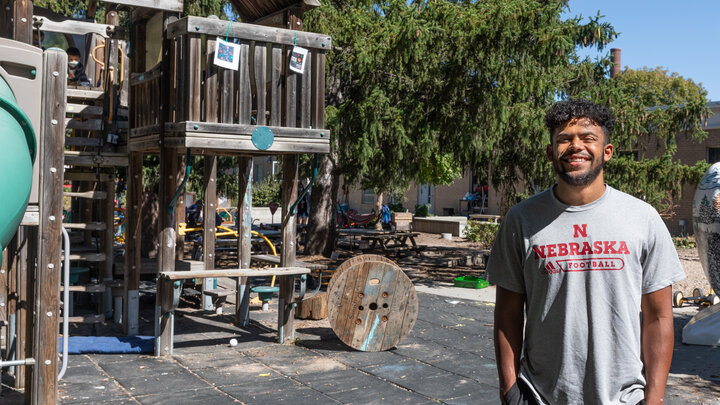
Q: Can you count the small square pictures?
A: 2